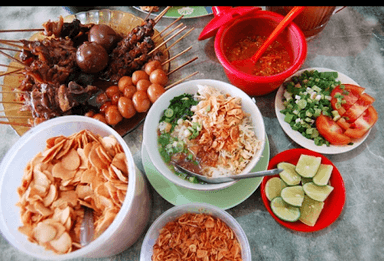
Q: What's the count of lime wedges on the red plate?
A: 8